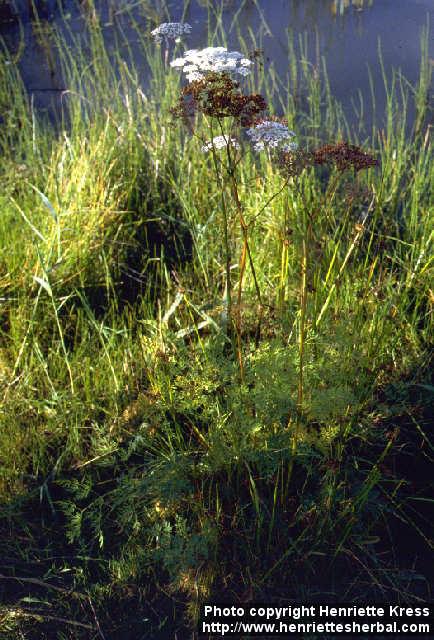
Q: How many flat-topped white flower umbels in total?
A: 4